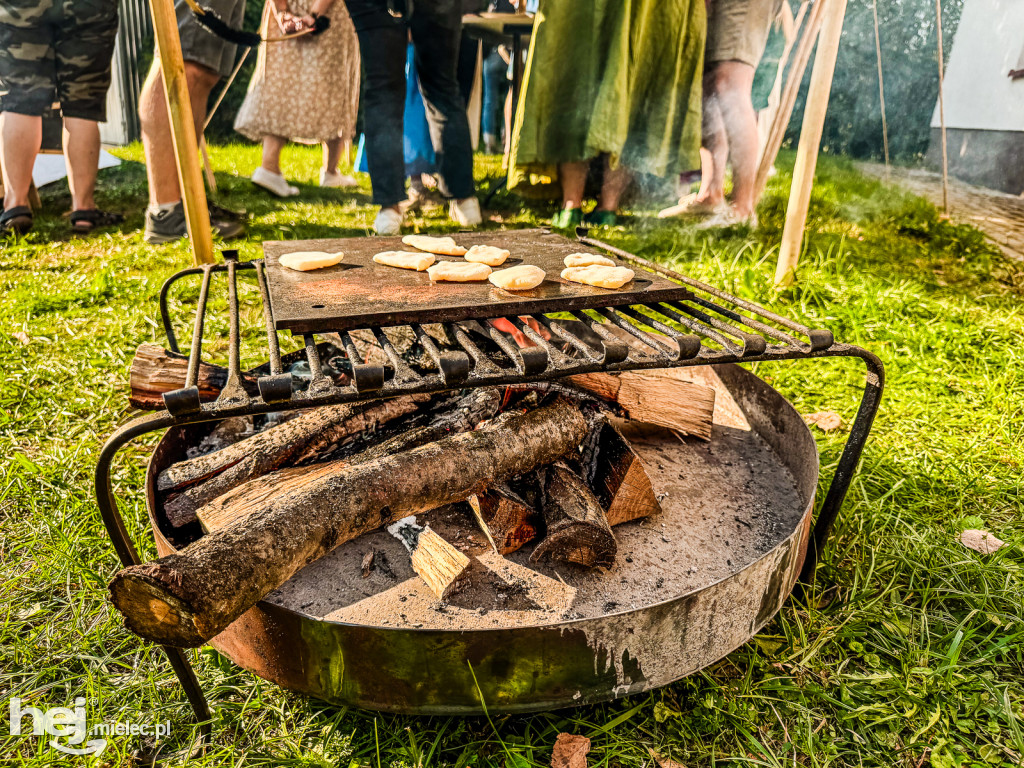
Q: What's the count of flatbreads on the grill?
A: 8